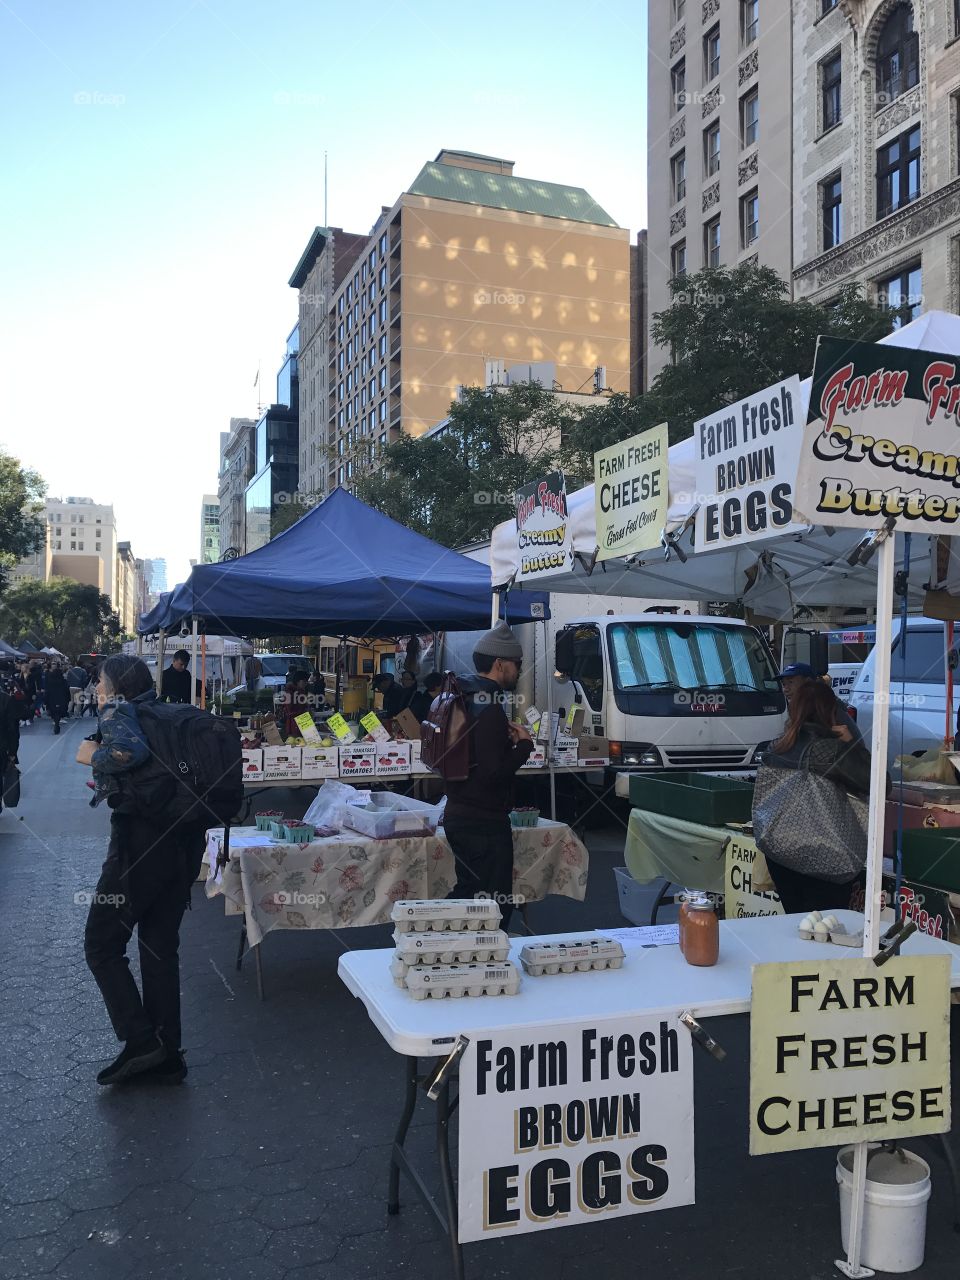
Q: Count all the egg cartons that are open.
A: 1